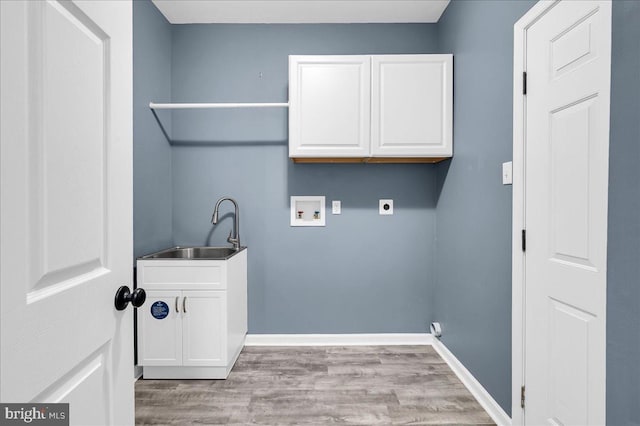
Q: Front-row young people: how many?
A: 0